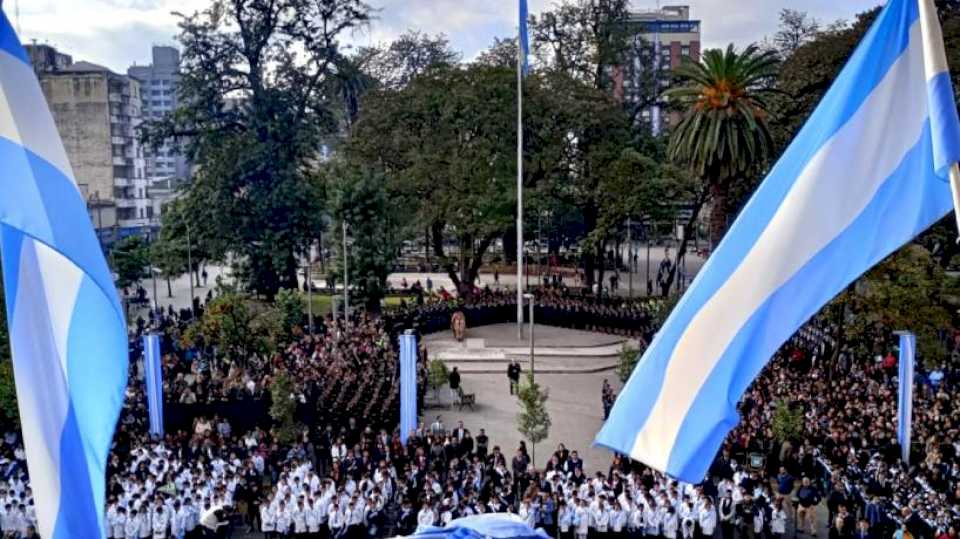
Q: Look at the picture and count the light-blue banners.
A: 3